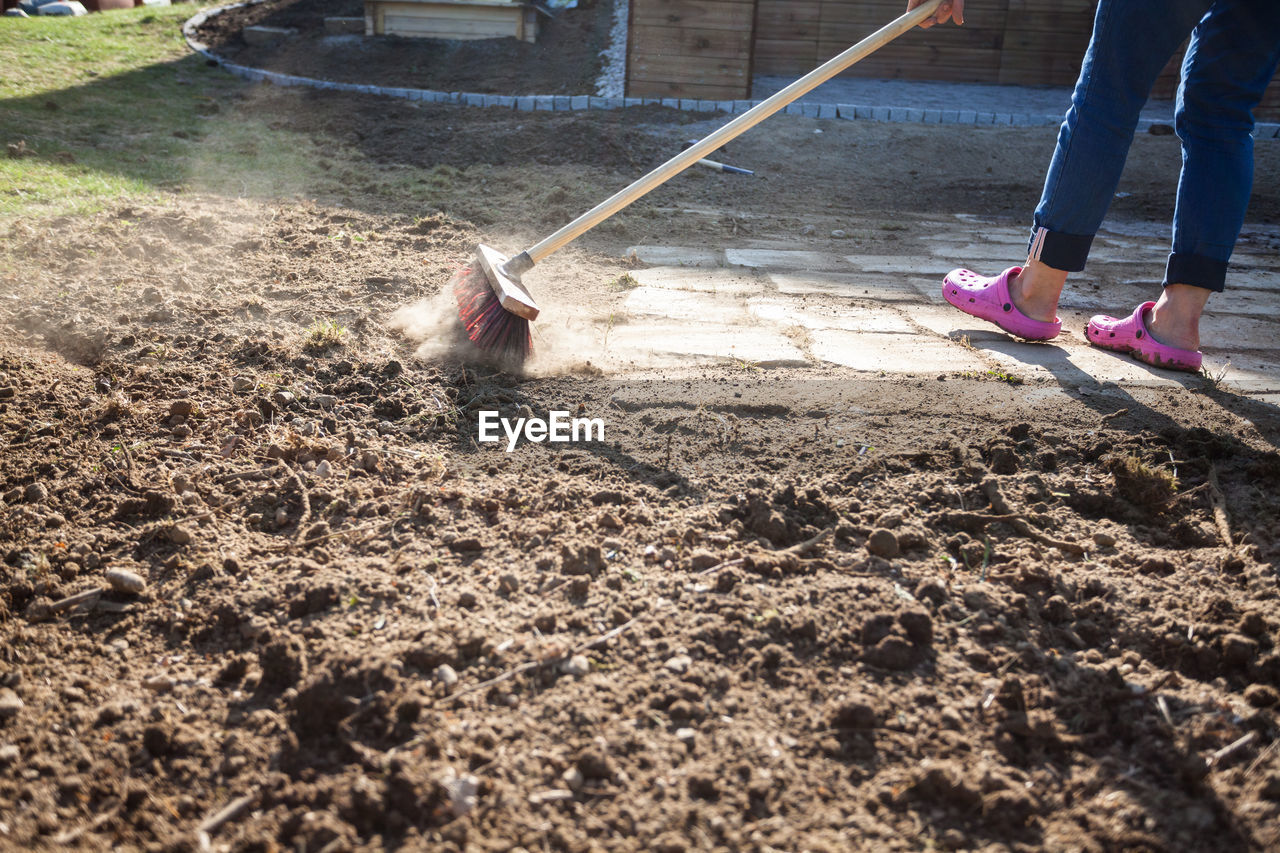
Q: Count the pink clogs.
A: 2